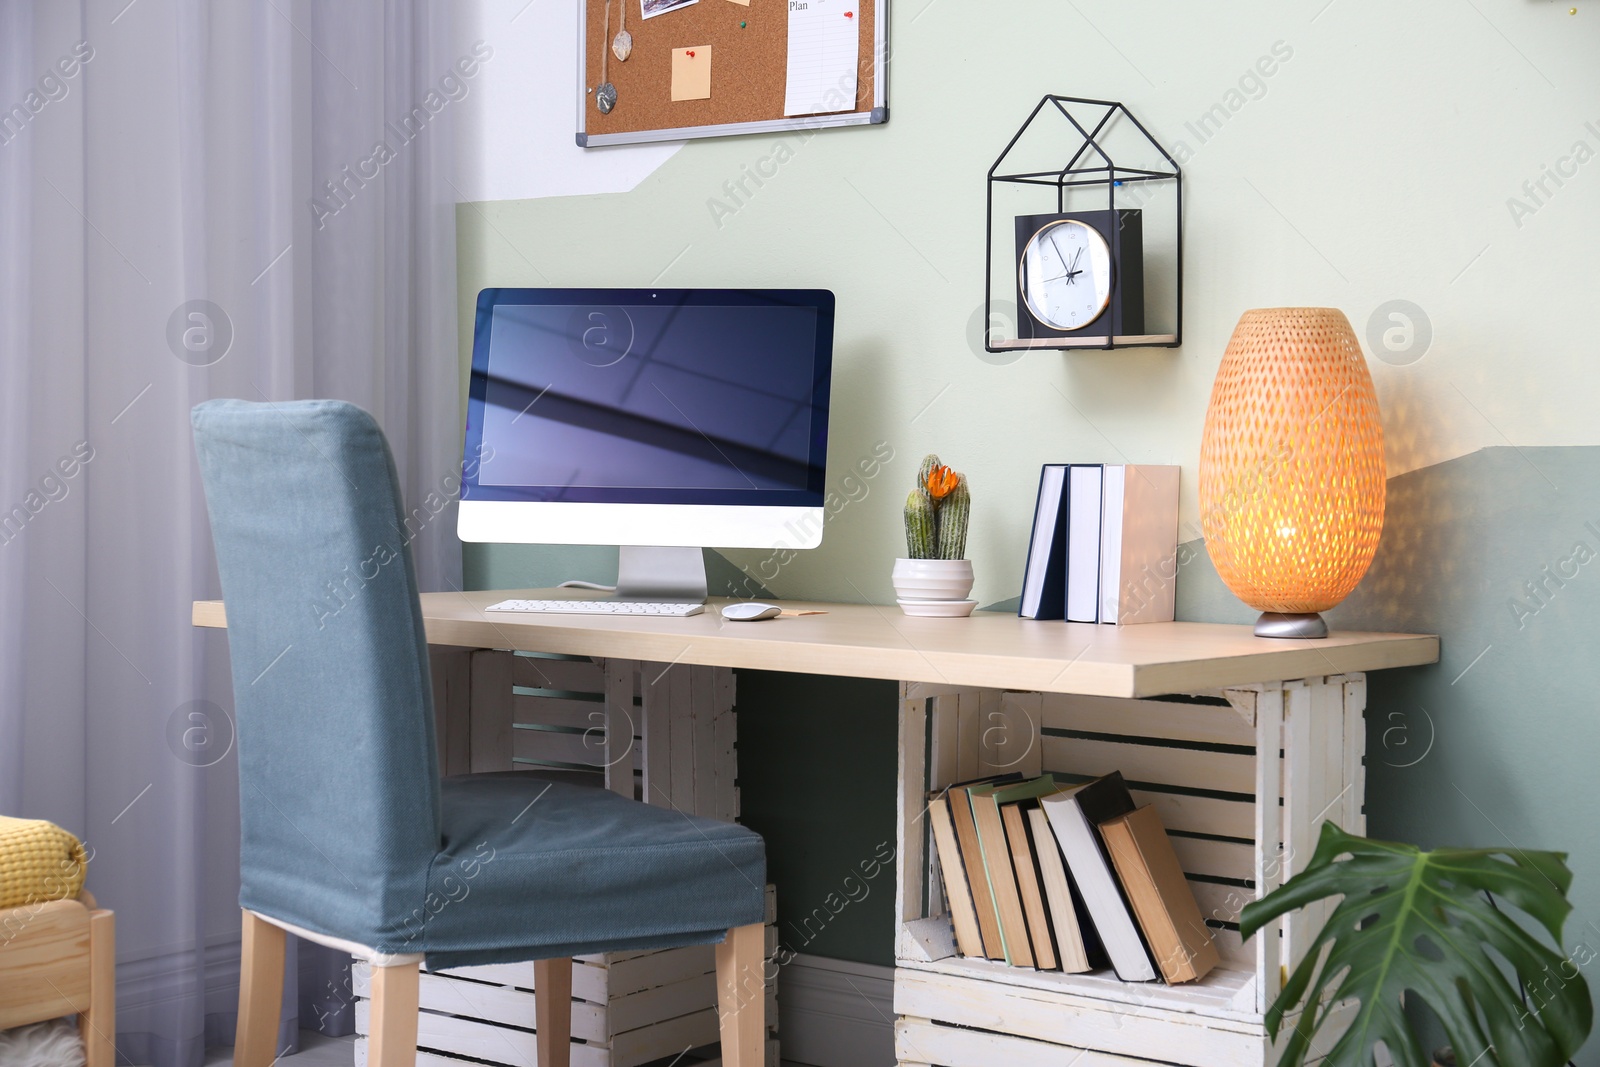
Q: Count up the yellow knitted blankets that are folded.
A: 1